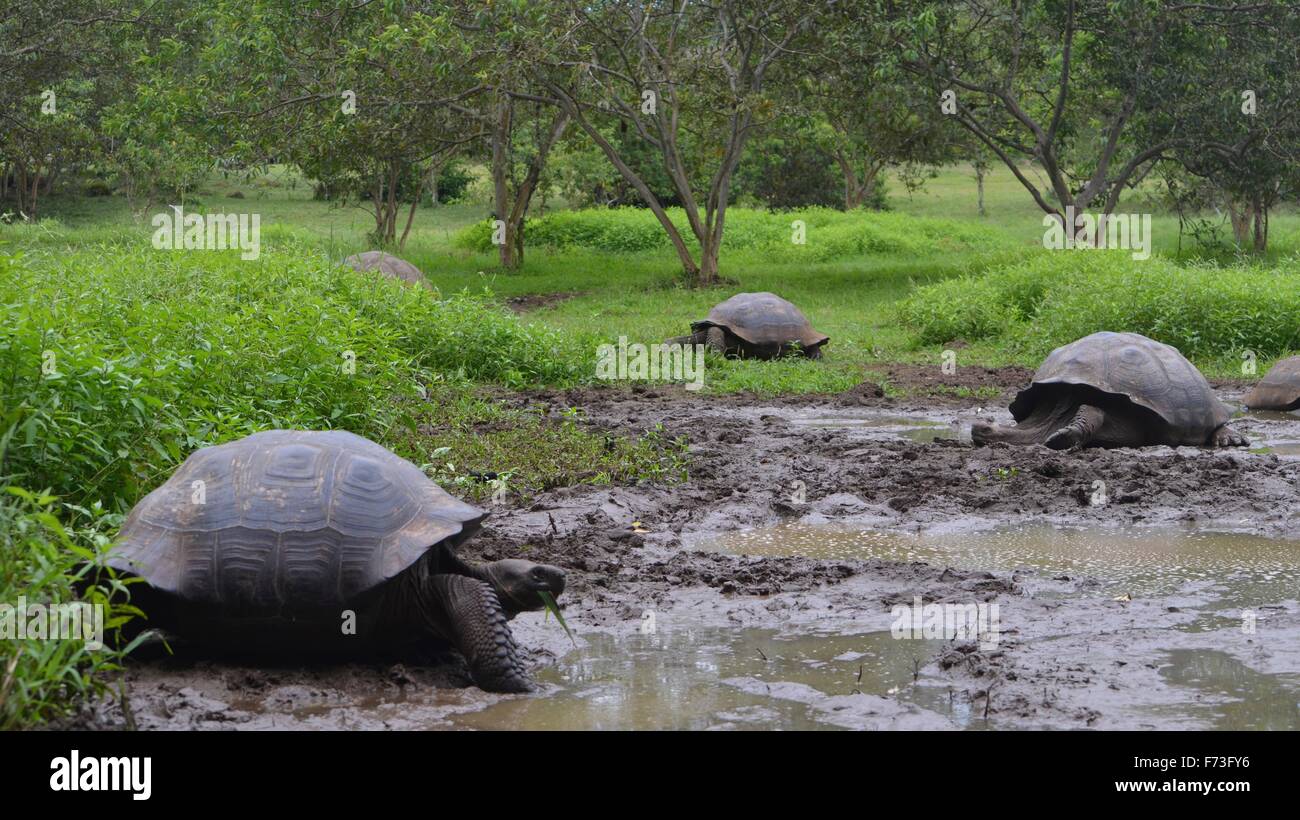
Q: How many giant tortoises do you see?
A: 5